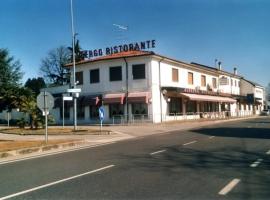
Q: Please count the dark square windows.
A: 4